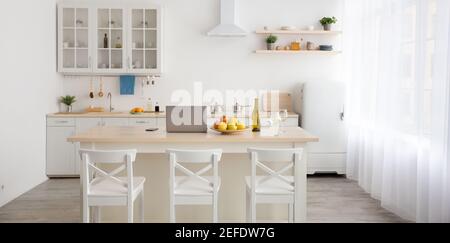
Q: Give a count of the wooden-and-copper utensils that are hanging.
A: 2